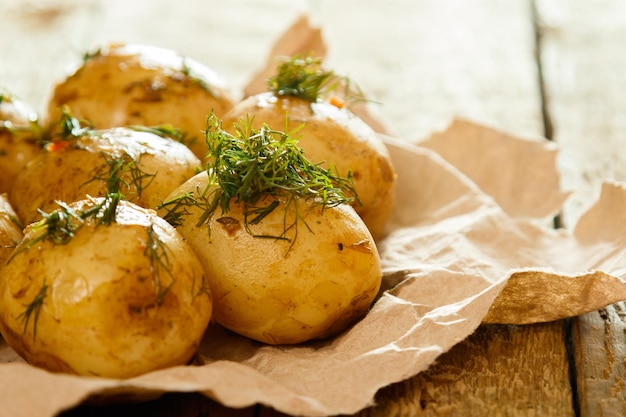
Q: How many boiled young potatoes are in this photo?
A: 7